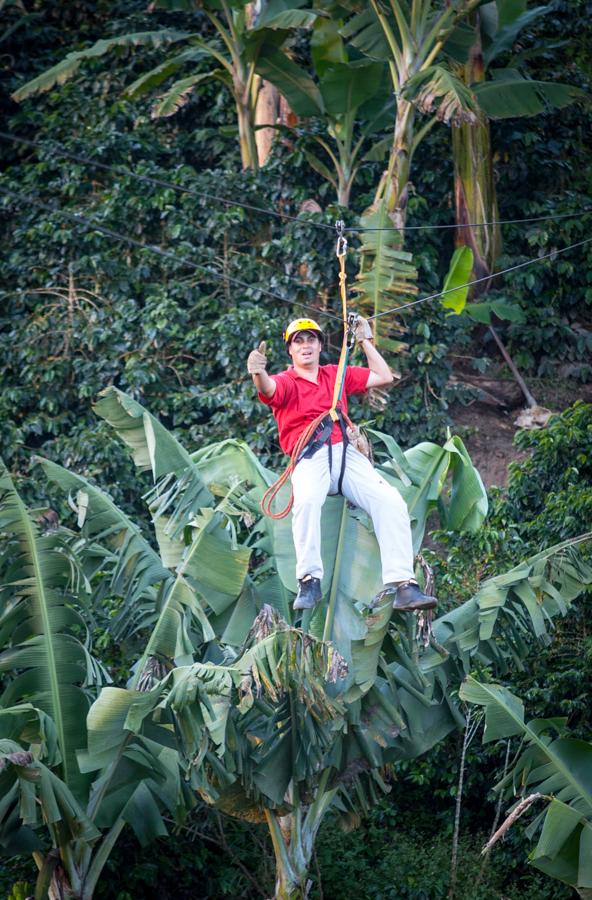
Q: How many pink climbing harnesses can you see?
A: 0